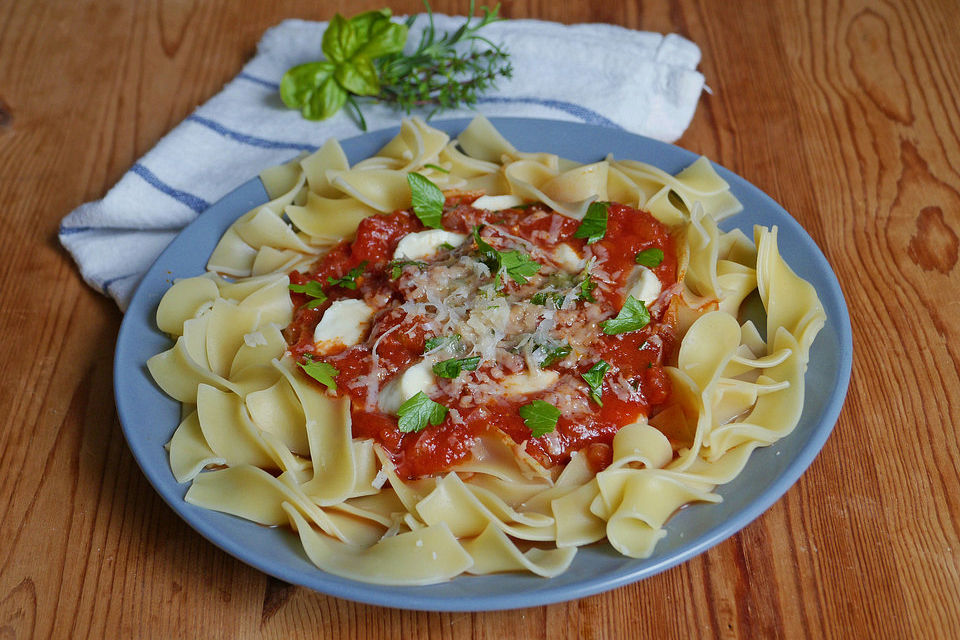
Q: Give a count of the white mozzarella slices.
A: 7